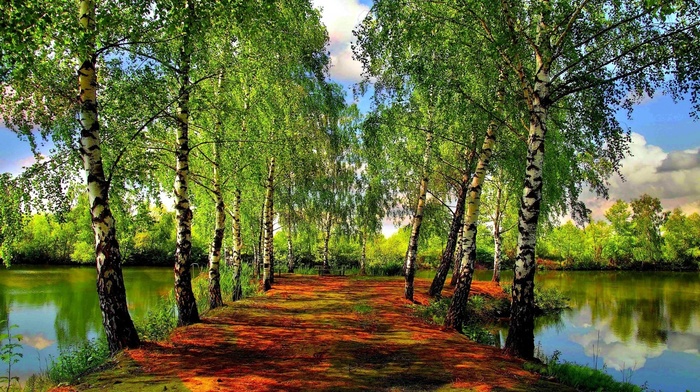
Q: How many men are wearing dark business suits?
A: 0